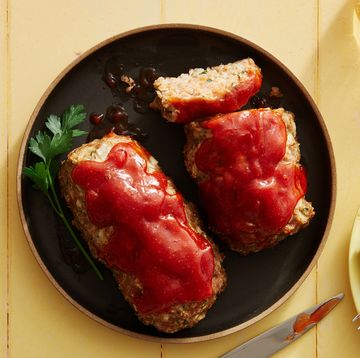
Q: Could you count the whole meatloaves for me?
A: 1